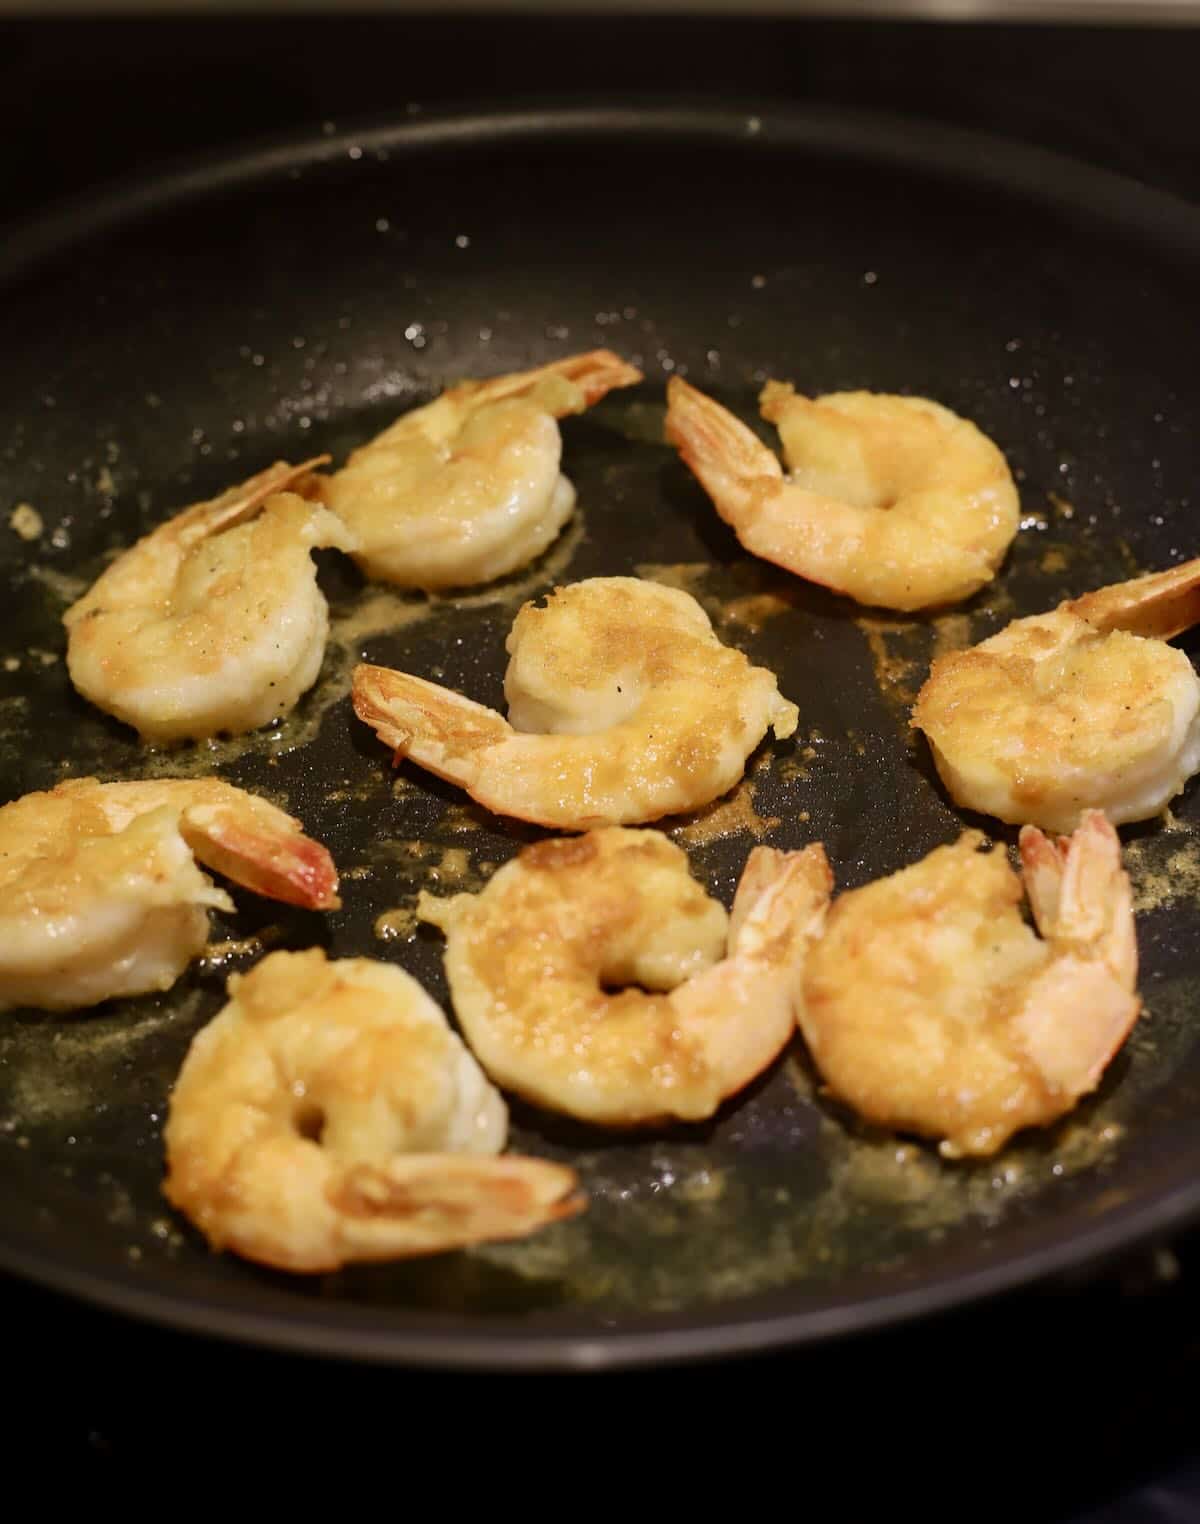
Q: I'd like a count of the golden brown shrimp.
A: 9